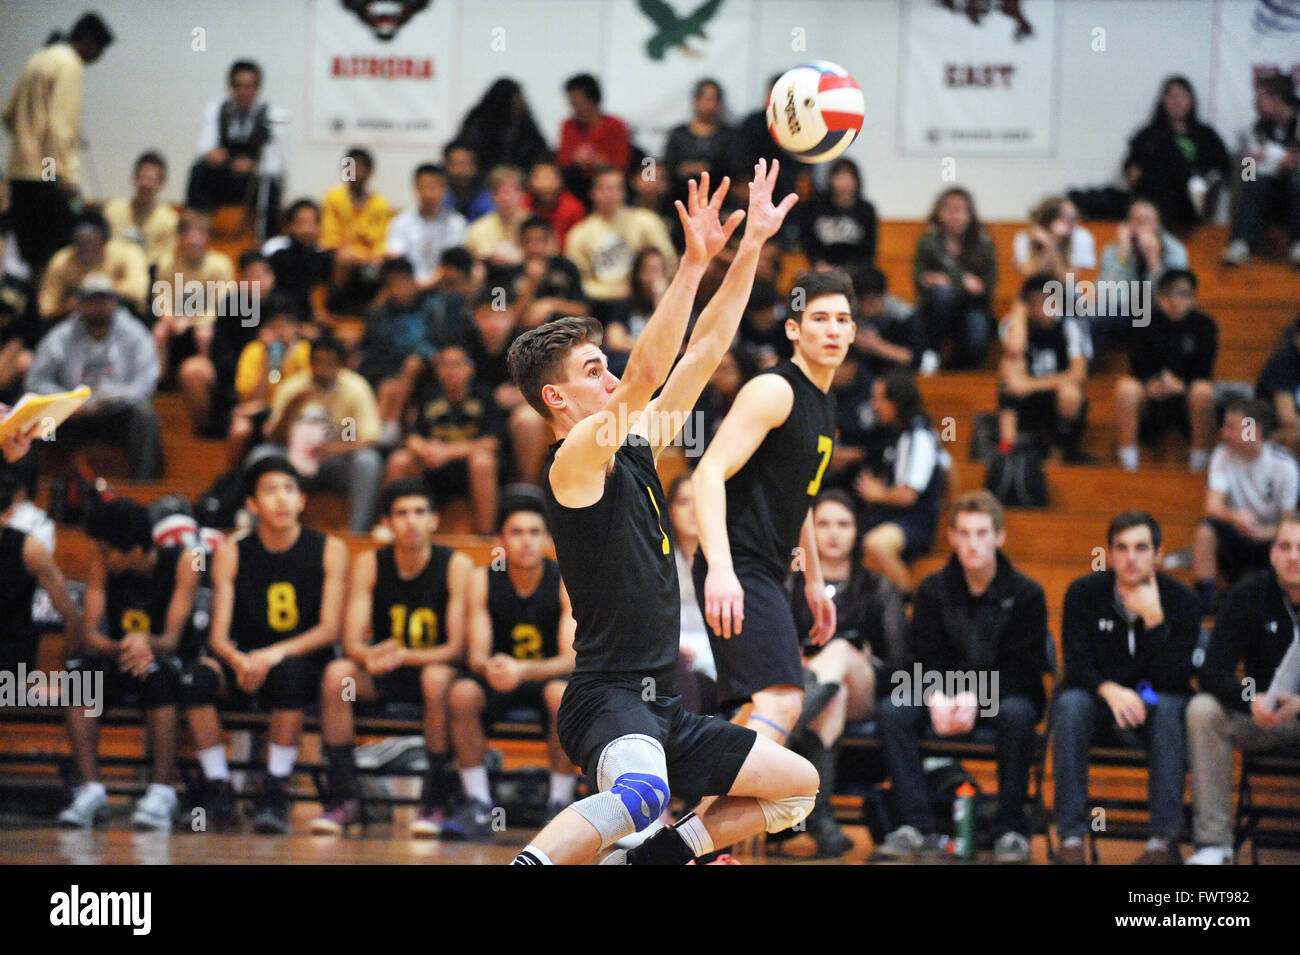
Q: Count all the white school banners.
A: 4